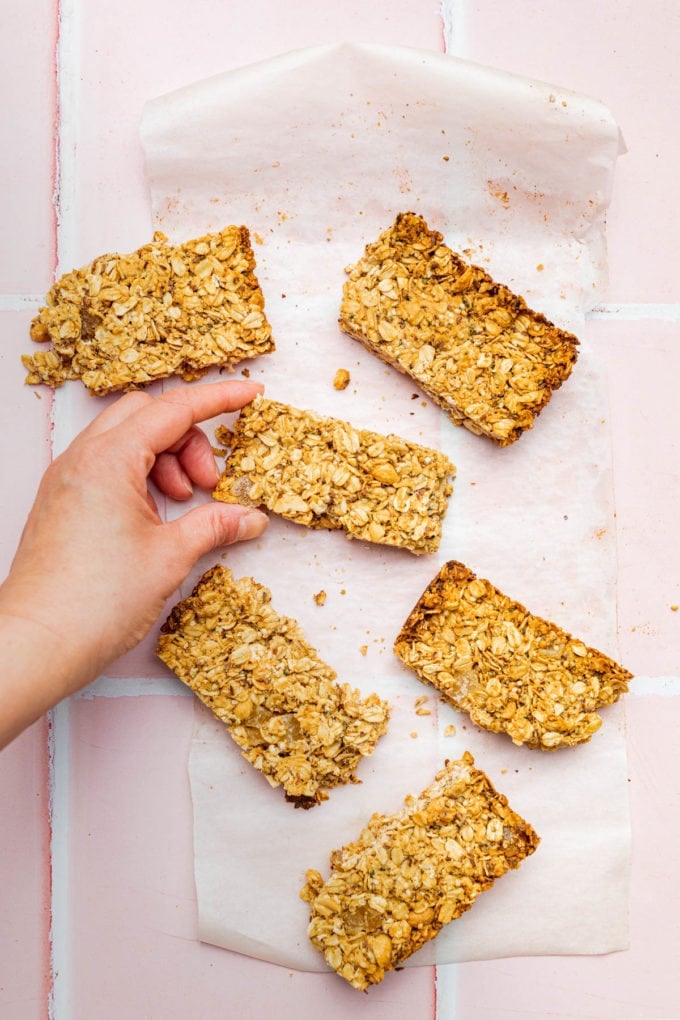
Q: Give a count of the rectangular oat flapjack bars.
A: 6